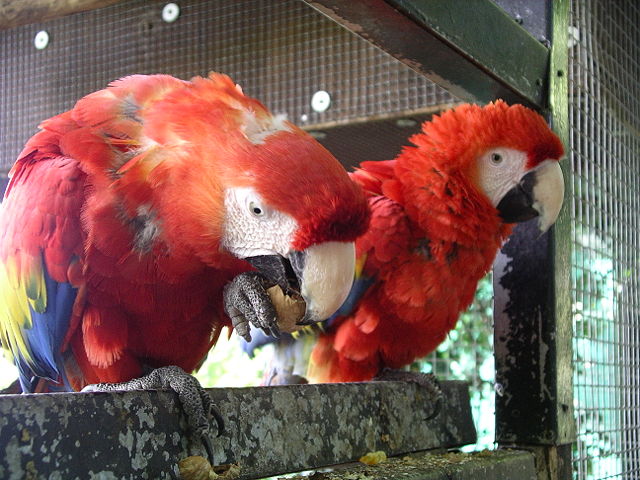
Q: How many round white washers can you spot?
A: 3